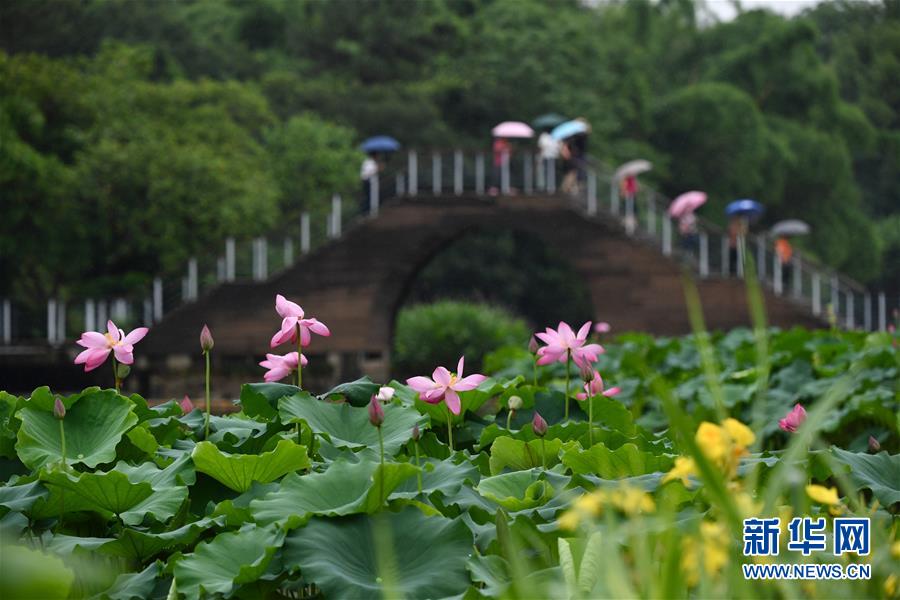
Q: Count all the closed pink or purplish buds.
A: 9